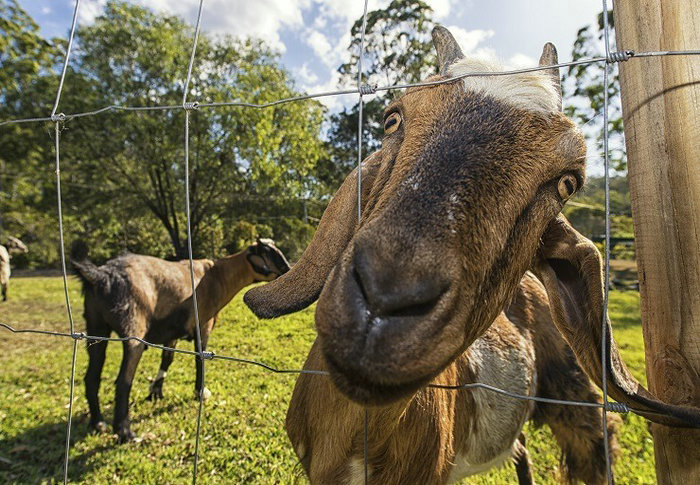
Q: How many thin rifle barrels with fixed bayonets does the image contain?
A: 0